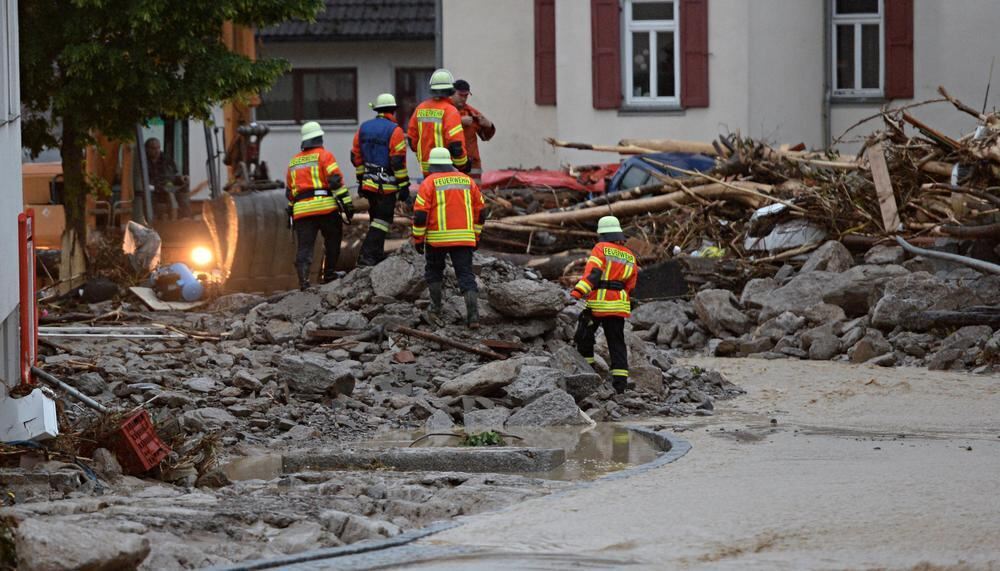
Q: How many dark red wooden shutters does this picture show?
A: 4